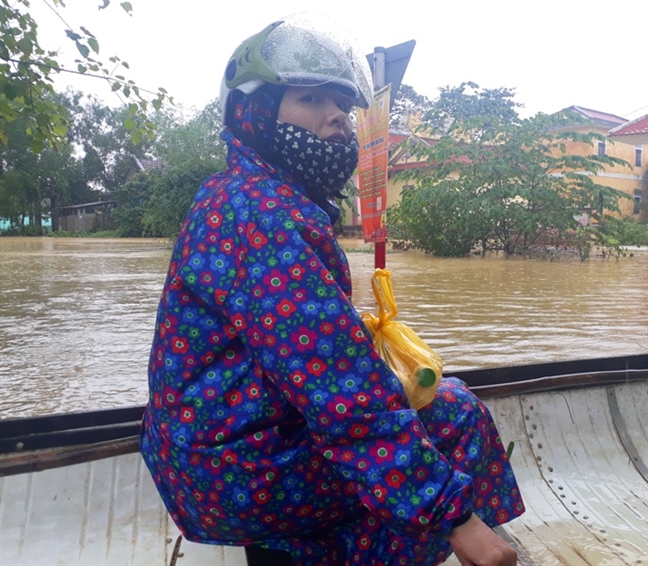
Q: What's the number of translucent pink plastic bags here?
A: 0